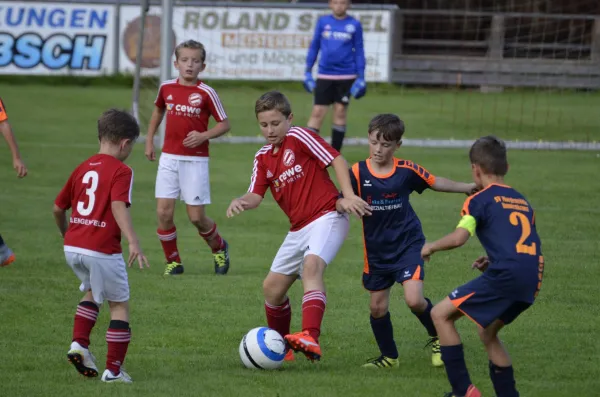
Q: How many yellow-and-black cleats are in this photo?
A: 4